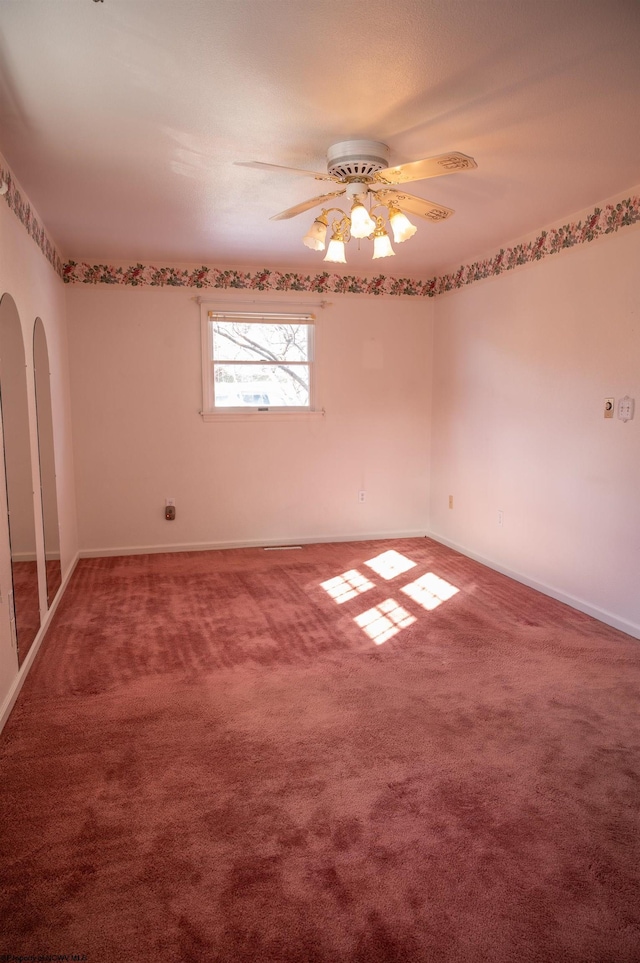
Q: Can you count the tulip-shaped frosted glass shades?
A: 5